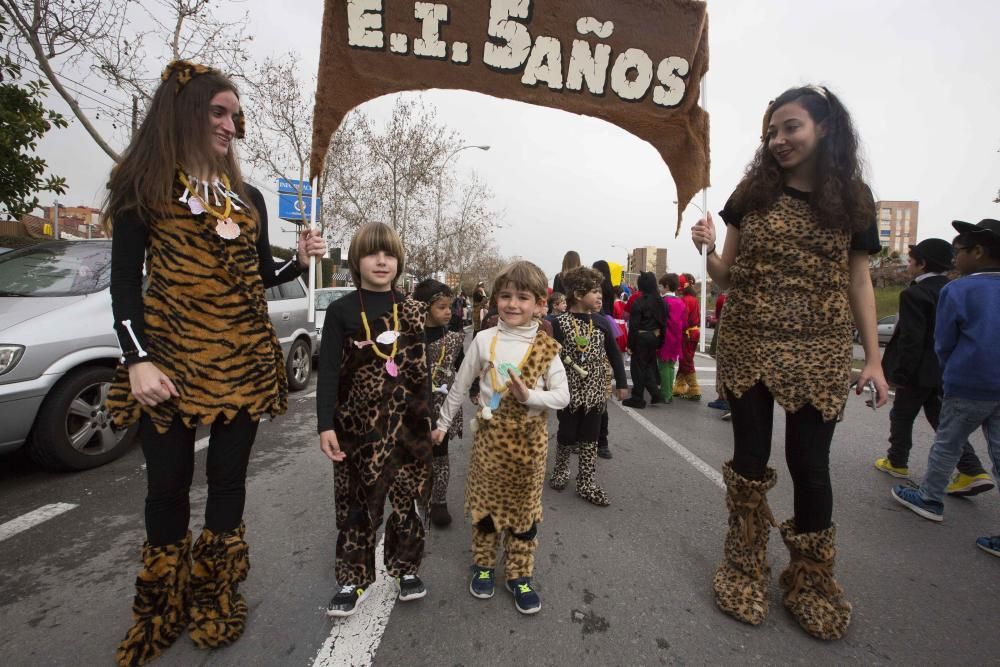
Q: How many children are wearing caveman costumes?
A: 4